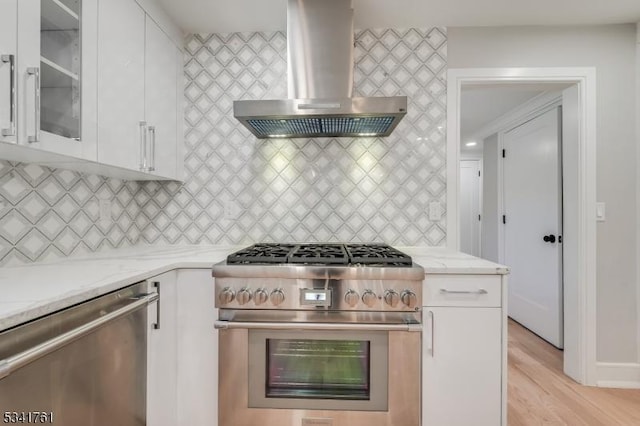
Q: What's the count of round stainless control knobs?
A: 8